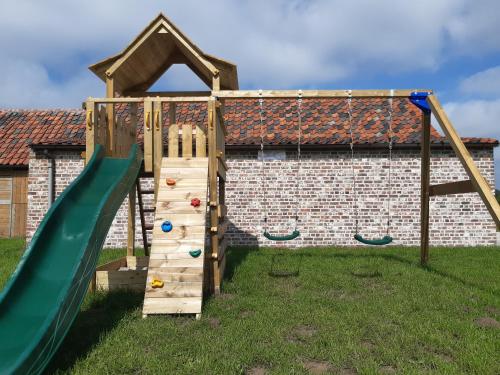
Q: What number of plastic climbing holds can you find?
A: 5